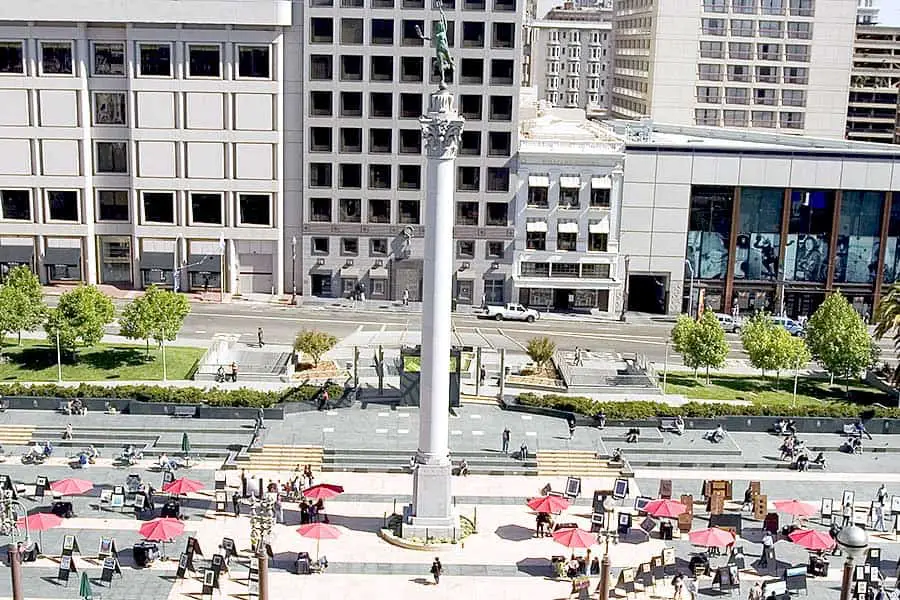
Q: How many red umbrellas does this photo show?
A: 12